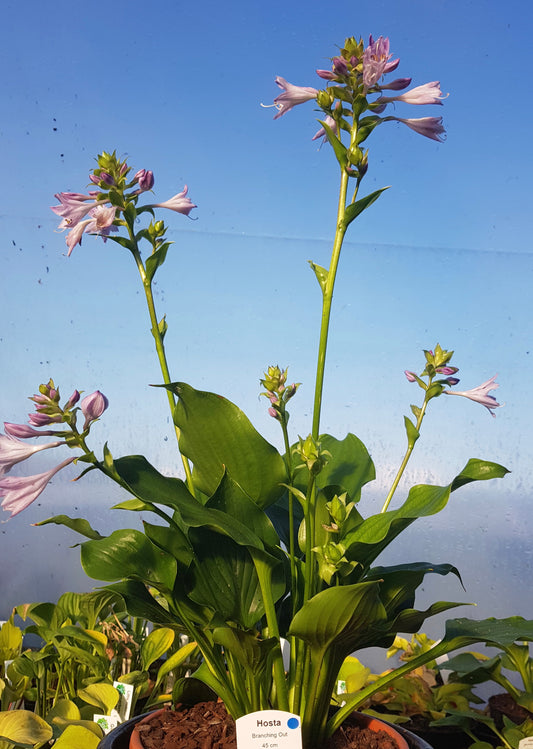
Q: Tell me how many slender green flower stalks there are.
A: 5